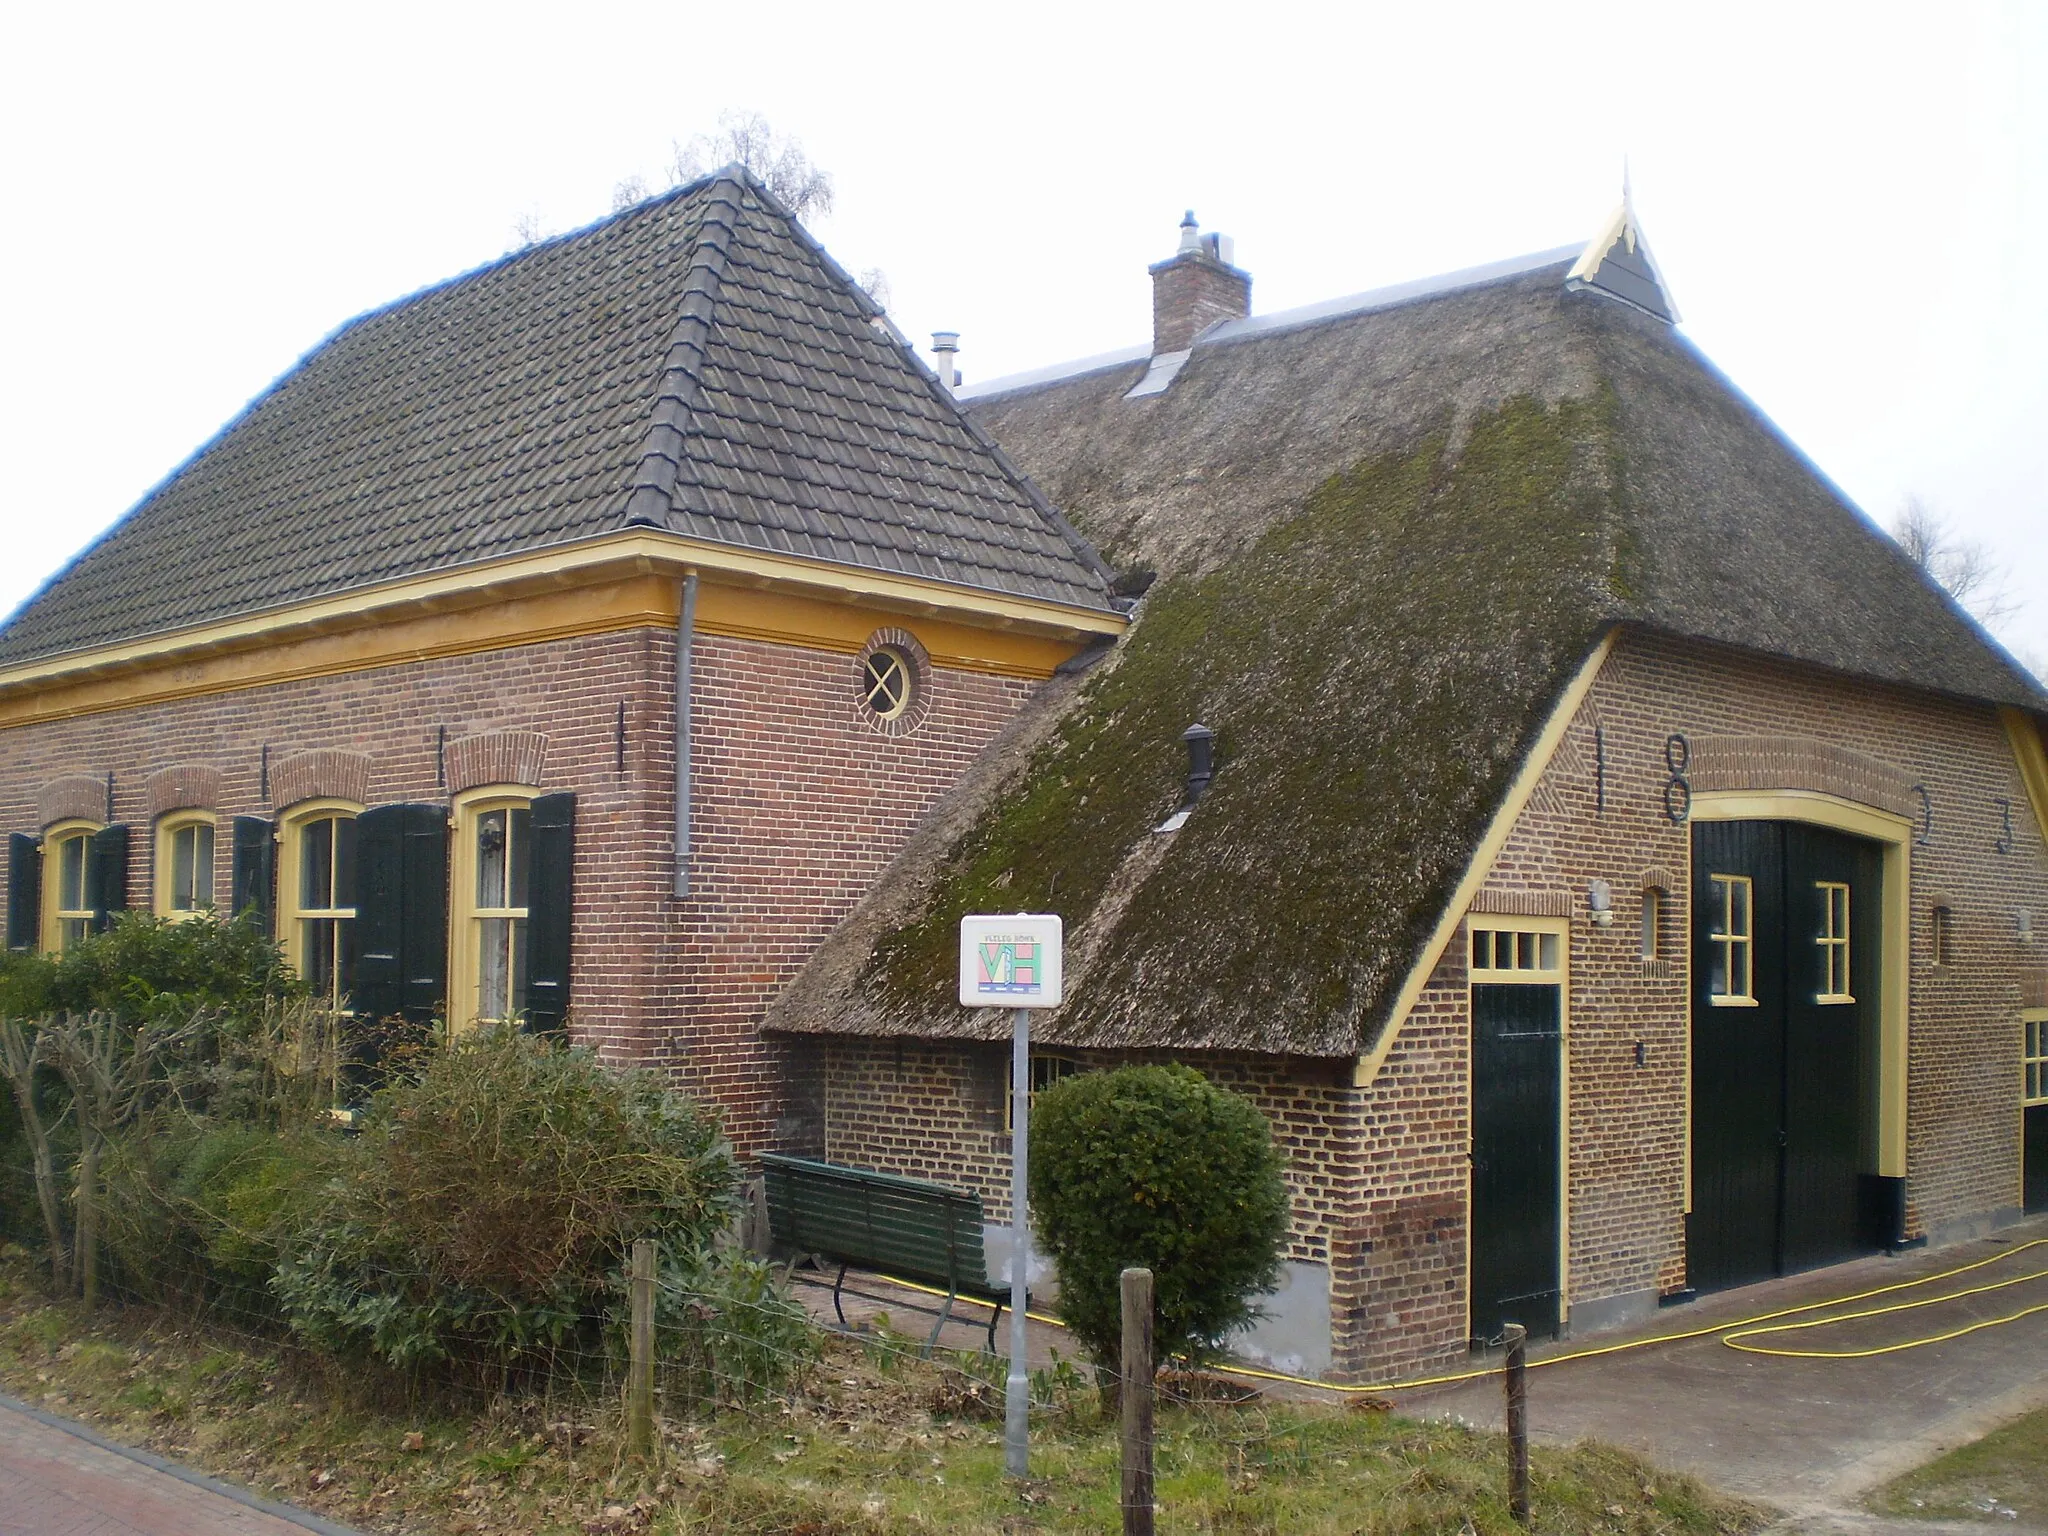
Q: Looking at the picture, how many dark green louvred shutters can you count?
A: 6